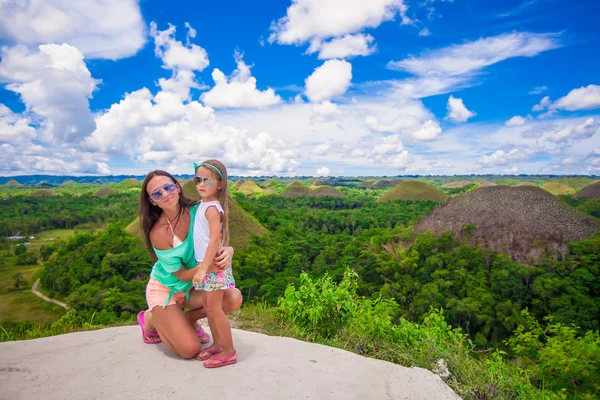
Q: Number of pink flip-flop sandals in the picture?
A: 4